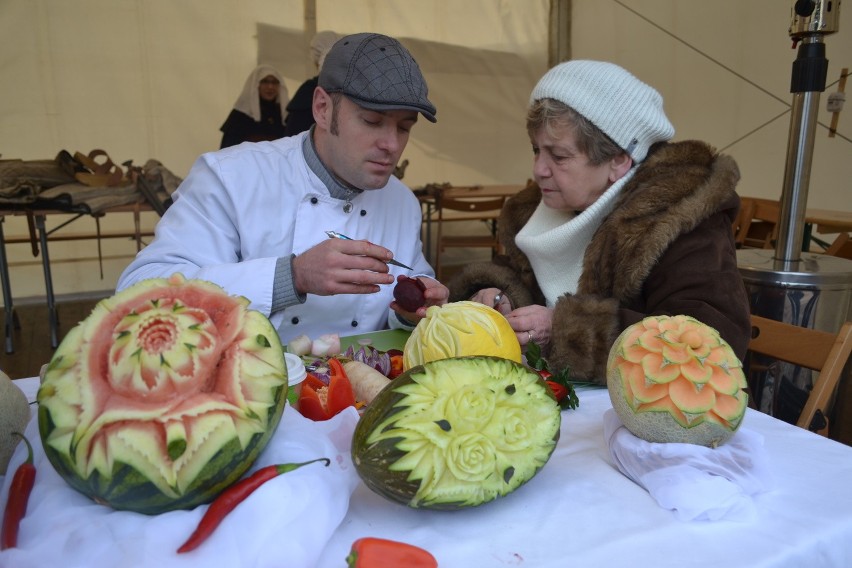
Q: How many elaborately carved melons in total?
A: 4